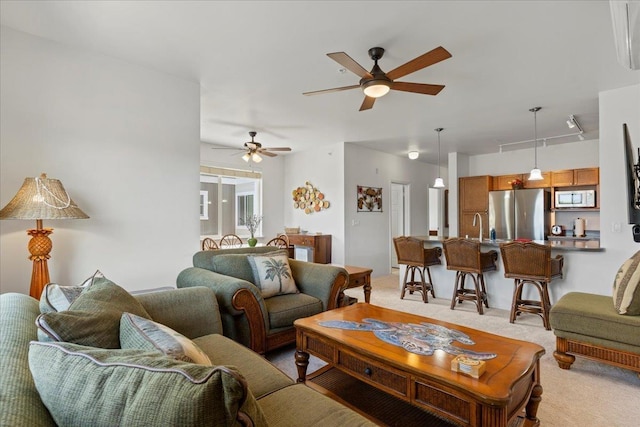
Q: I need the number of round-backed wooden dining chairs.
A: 4